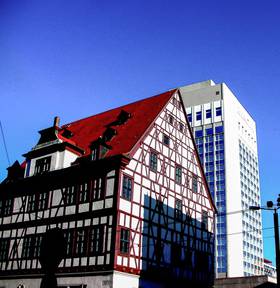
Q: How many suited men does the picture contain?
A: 0